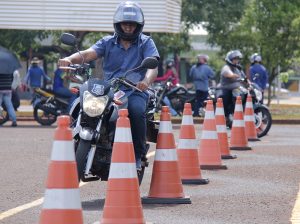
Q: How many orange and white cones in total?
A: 8